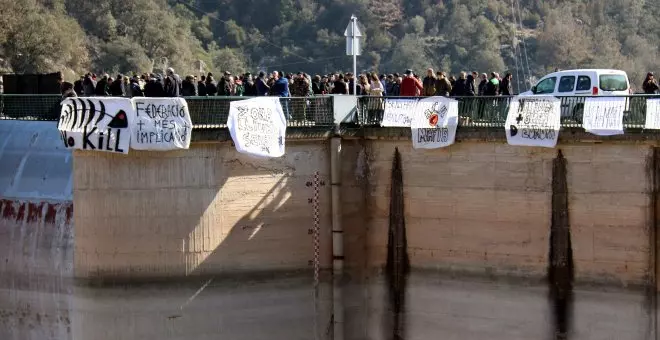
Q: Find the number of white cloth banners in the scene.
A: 8